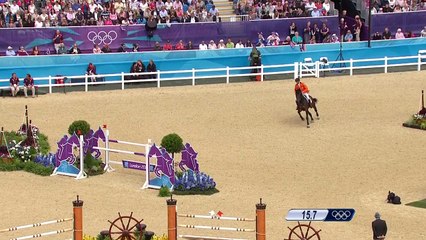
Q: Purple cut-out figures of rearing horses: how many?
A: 4